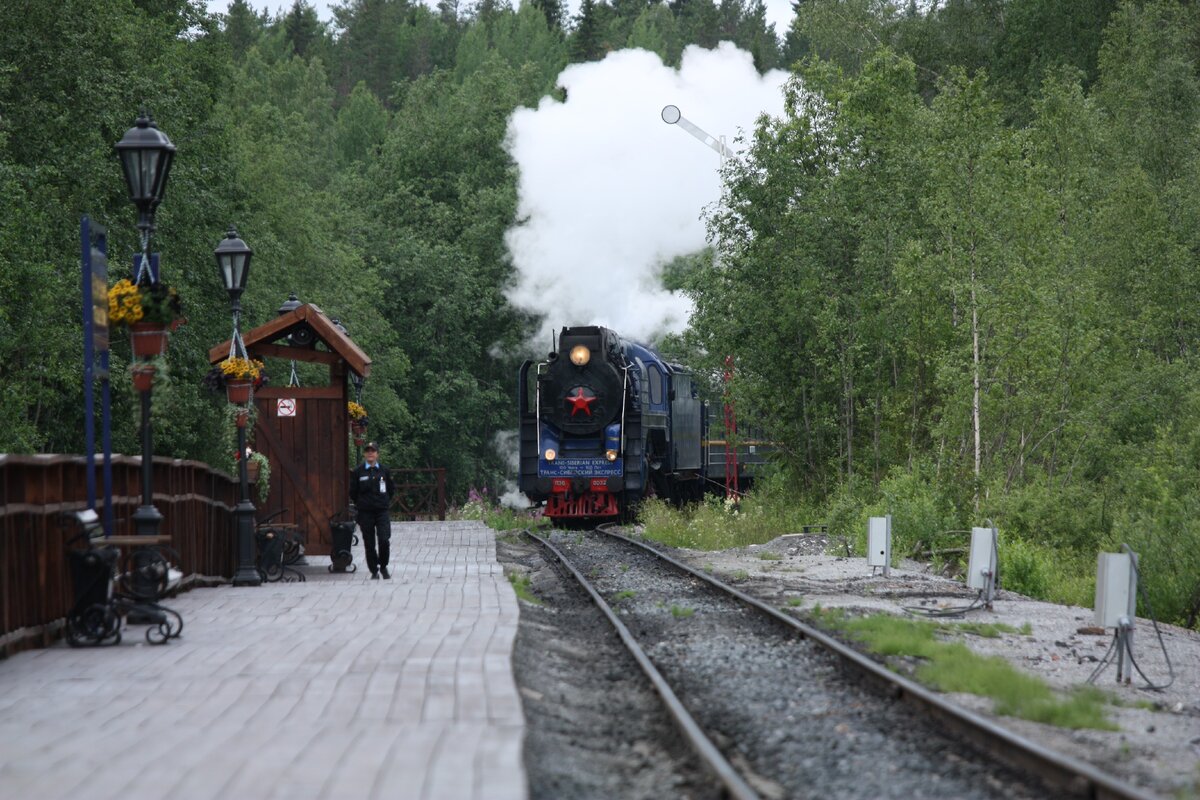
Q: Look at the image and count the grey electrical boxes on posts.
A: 3